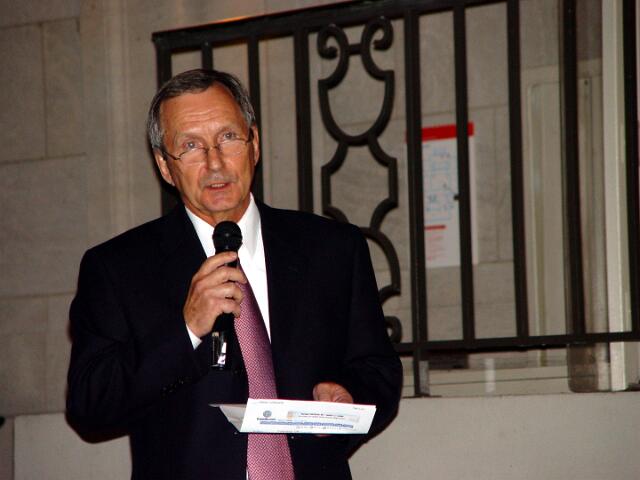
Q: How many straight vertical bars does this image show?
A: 9